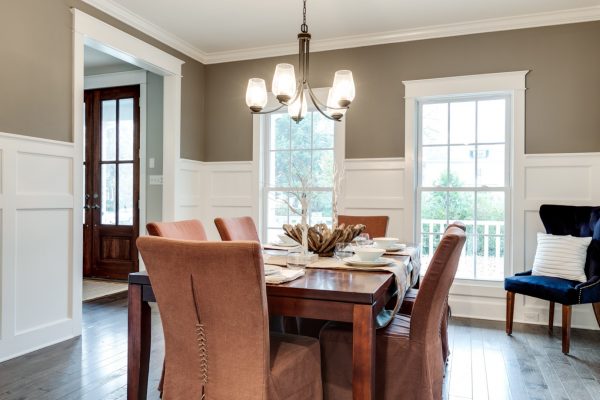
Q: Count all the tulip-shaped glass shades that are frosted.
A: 5